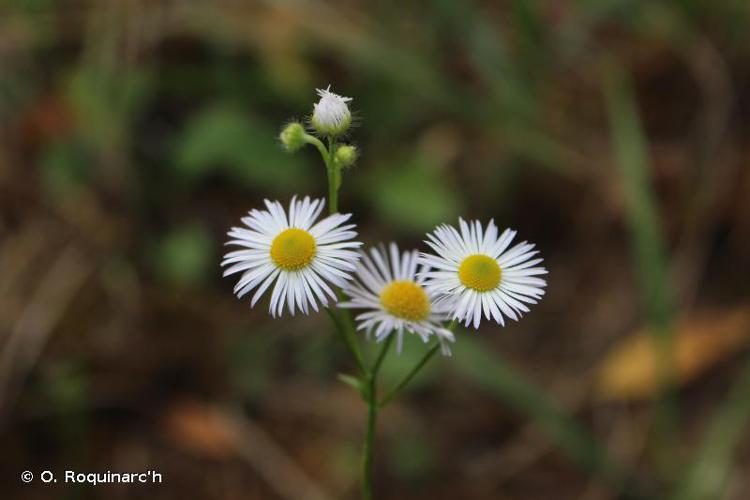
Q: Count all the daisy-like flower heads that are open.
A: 3